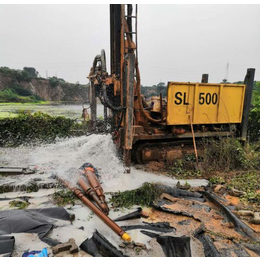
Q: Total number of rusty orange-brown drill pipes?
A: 3